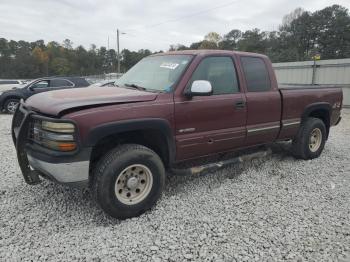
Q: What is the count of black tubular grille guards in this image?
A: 1